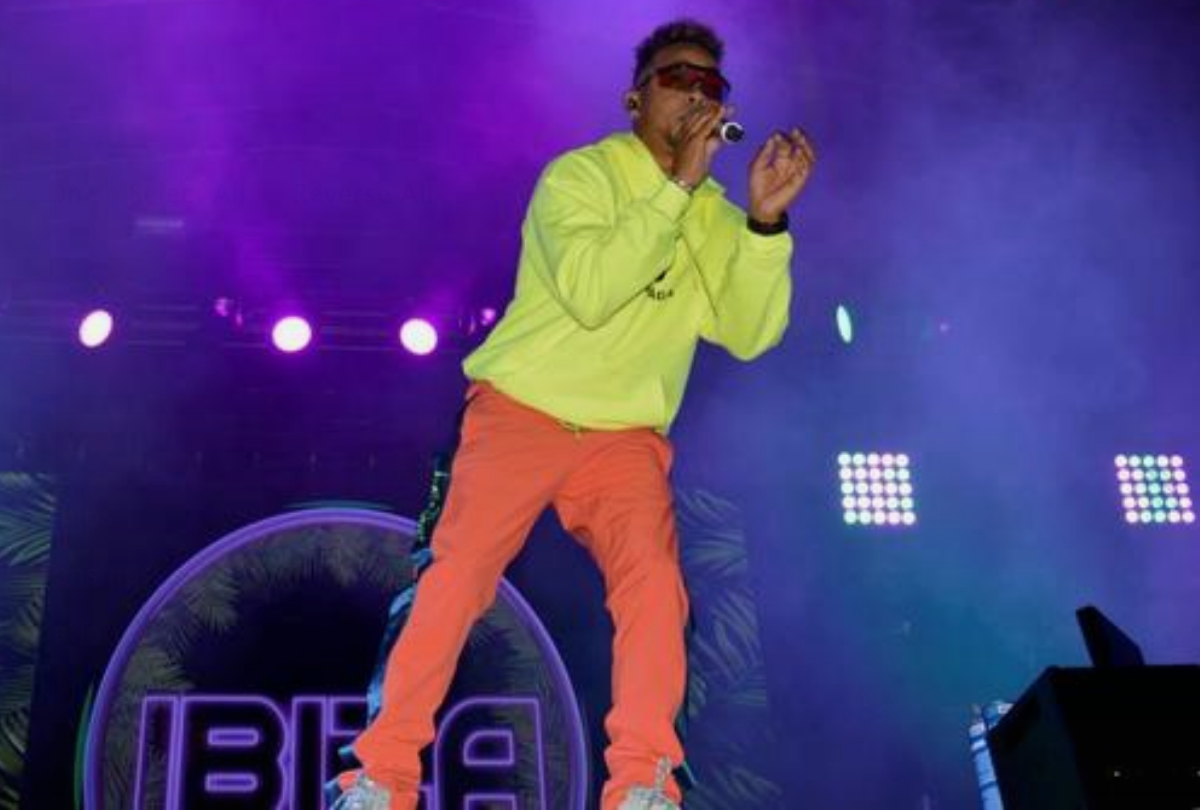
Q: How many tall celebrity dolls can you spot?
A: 0